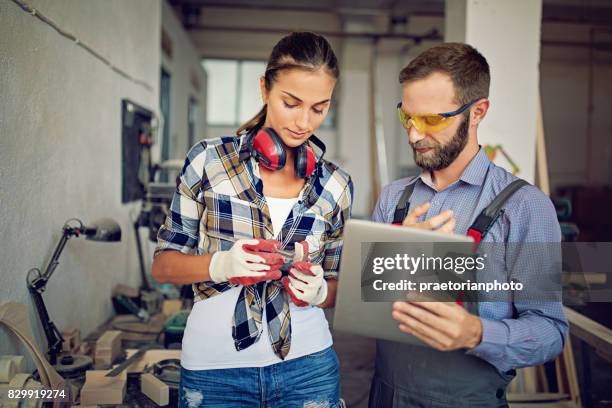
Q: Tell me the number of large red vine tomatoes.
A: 0